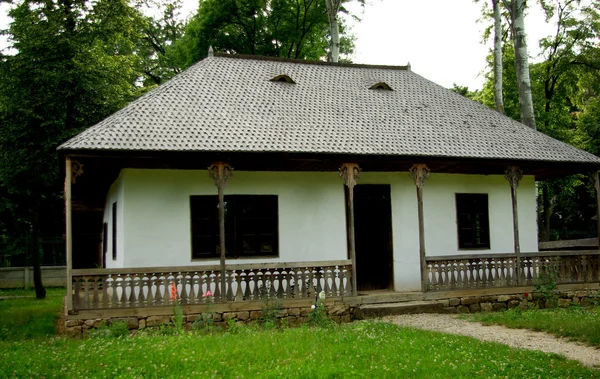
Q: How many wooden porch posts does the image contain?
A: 6